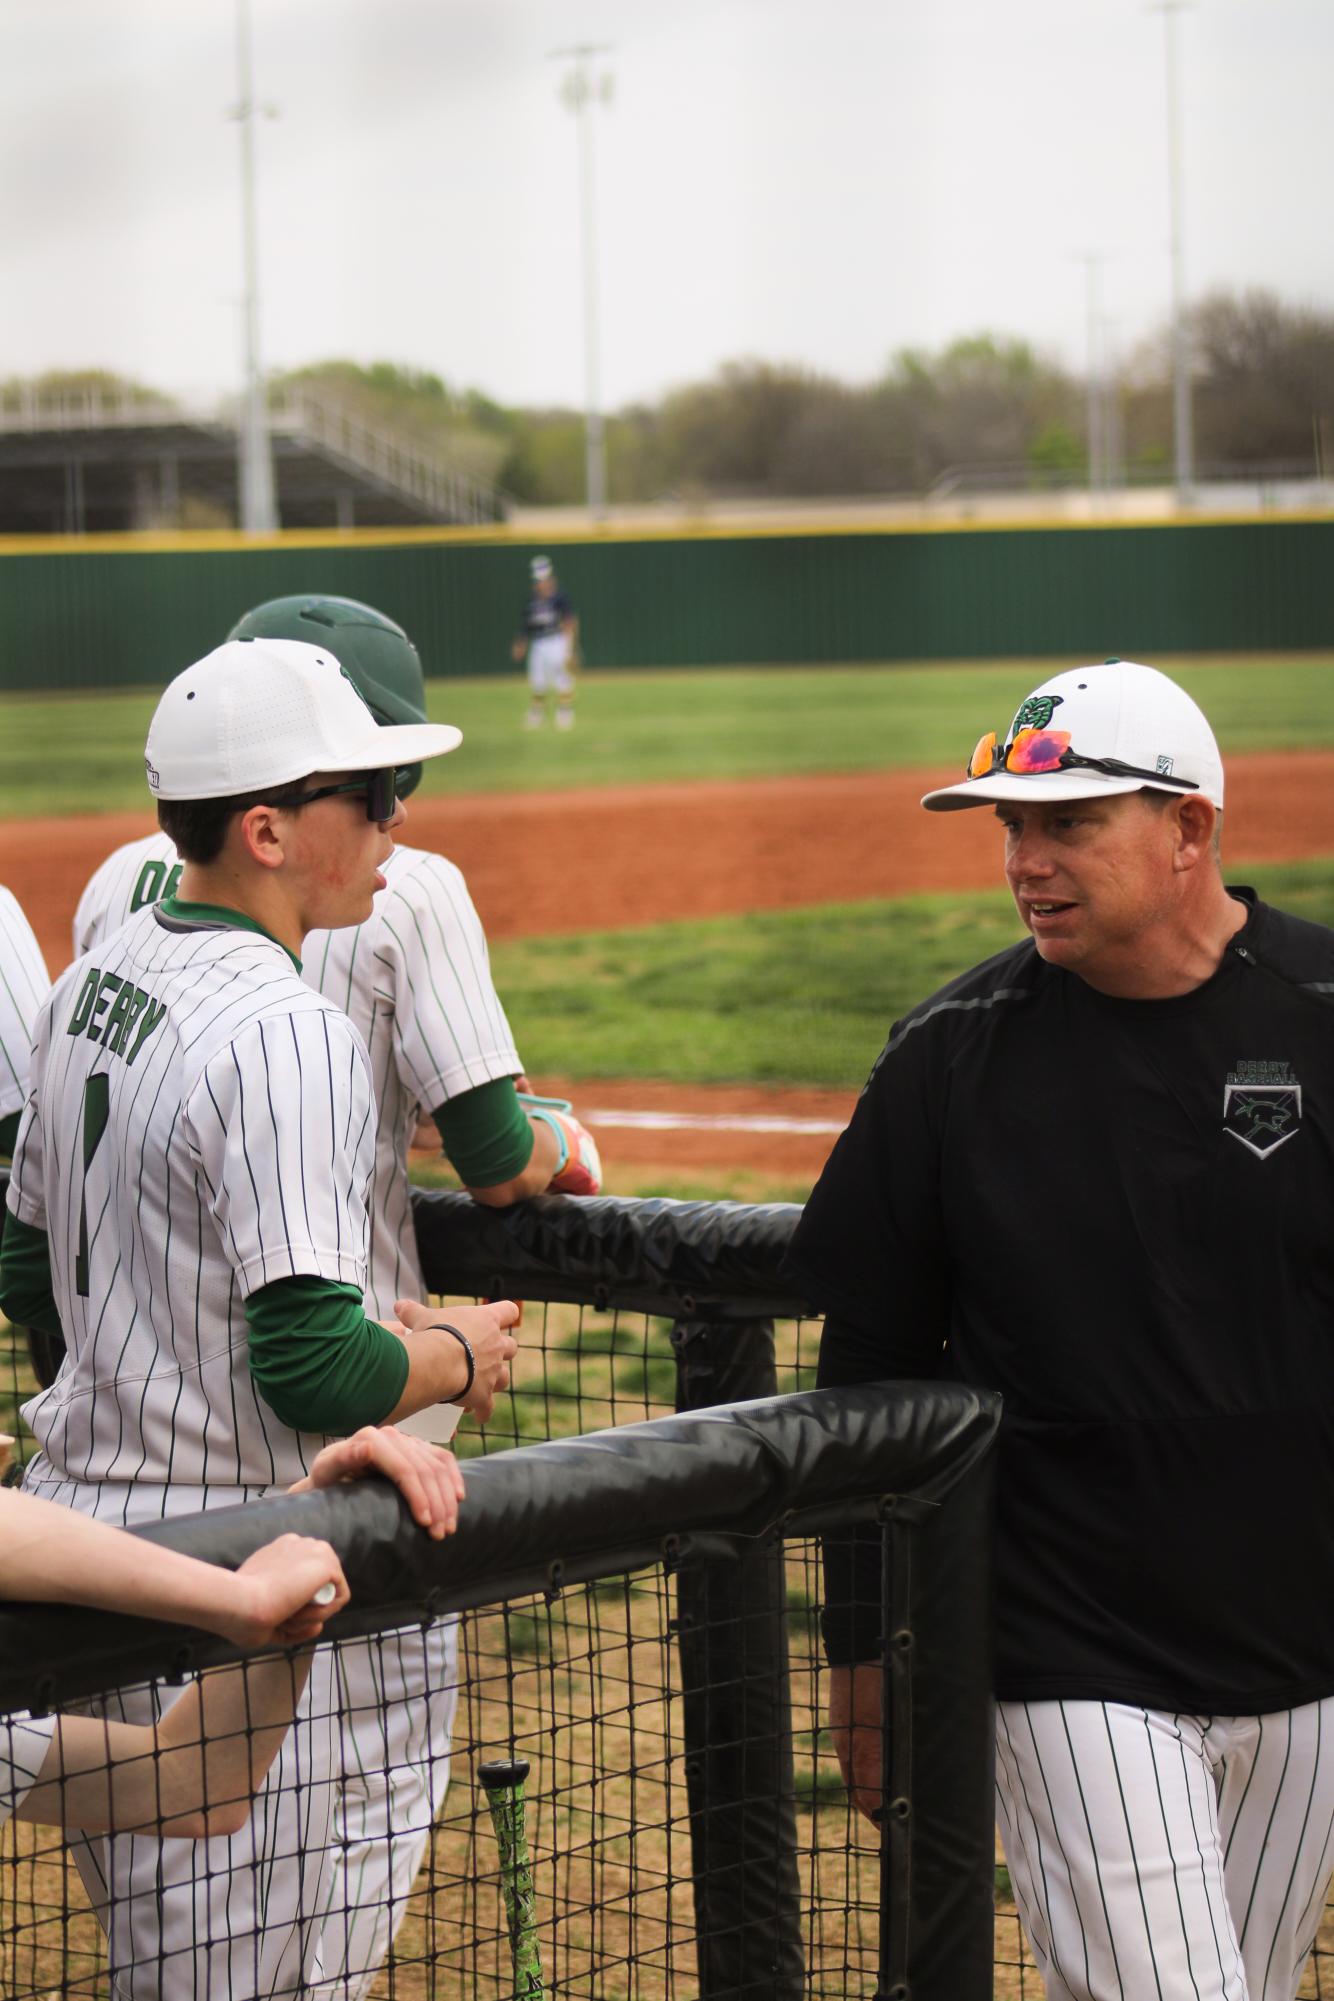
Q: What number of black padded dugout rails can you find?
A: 2